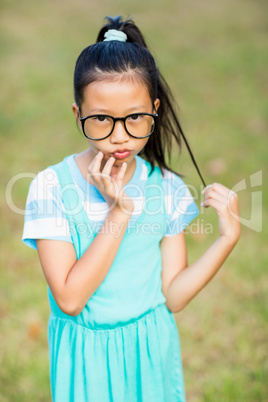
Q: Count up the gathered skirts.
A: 1